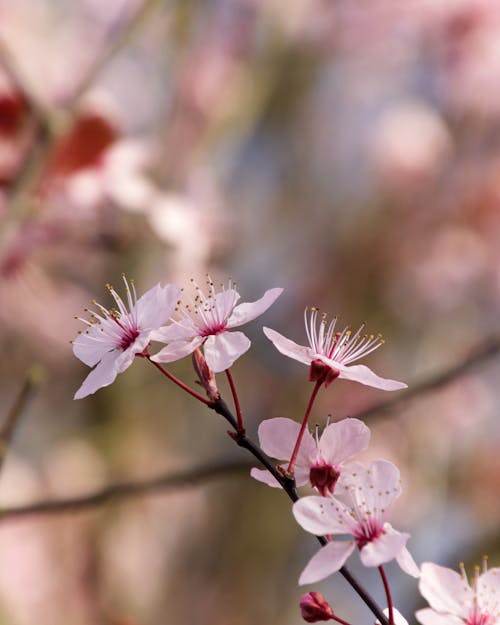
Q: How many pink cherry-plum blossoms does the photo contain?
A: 6